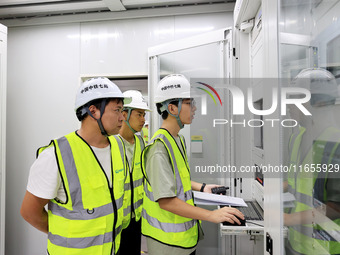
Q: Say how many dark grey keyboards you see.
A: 1